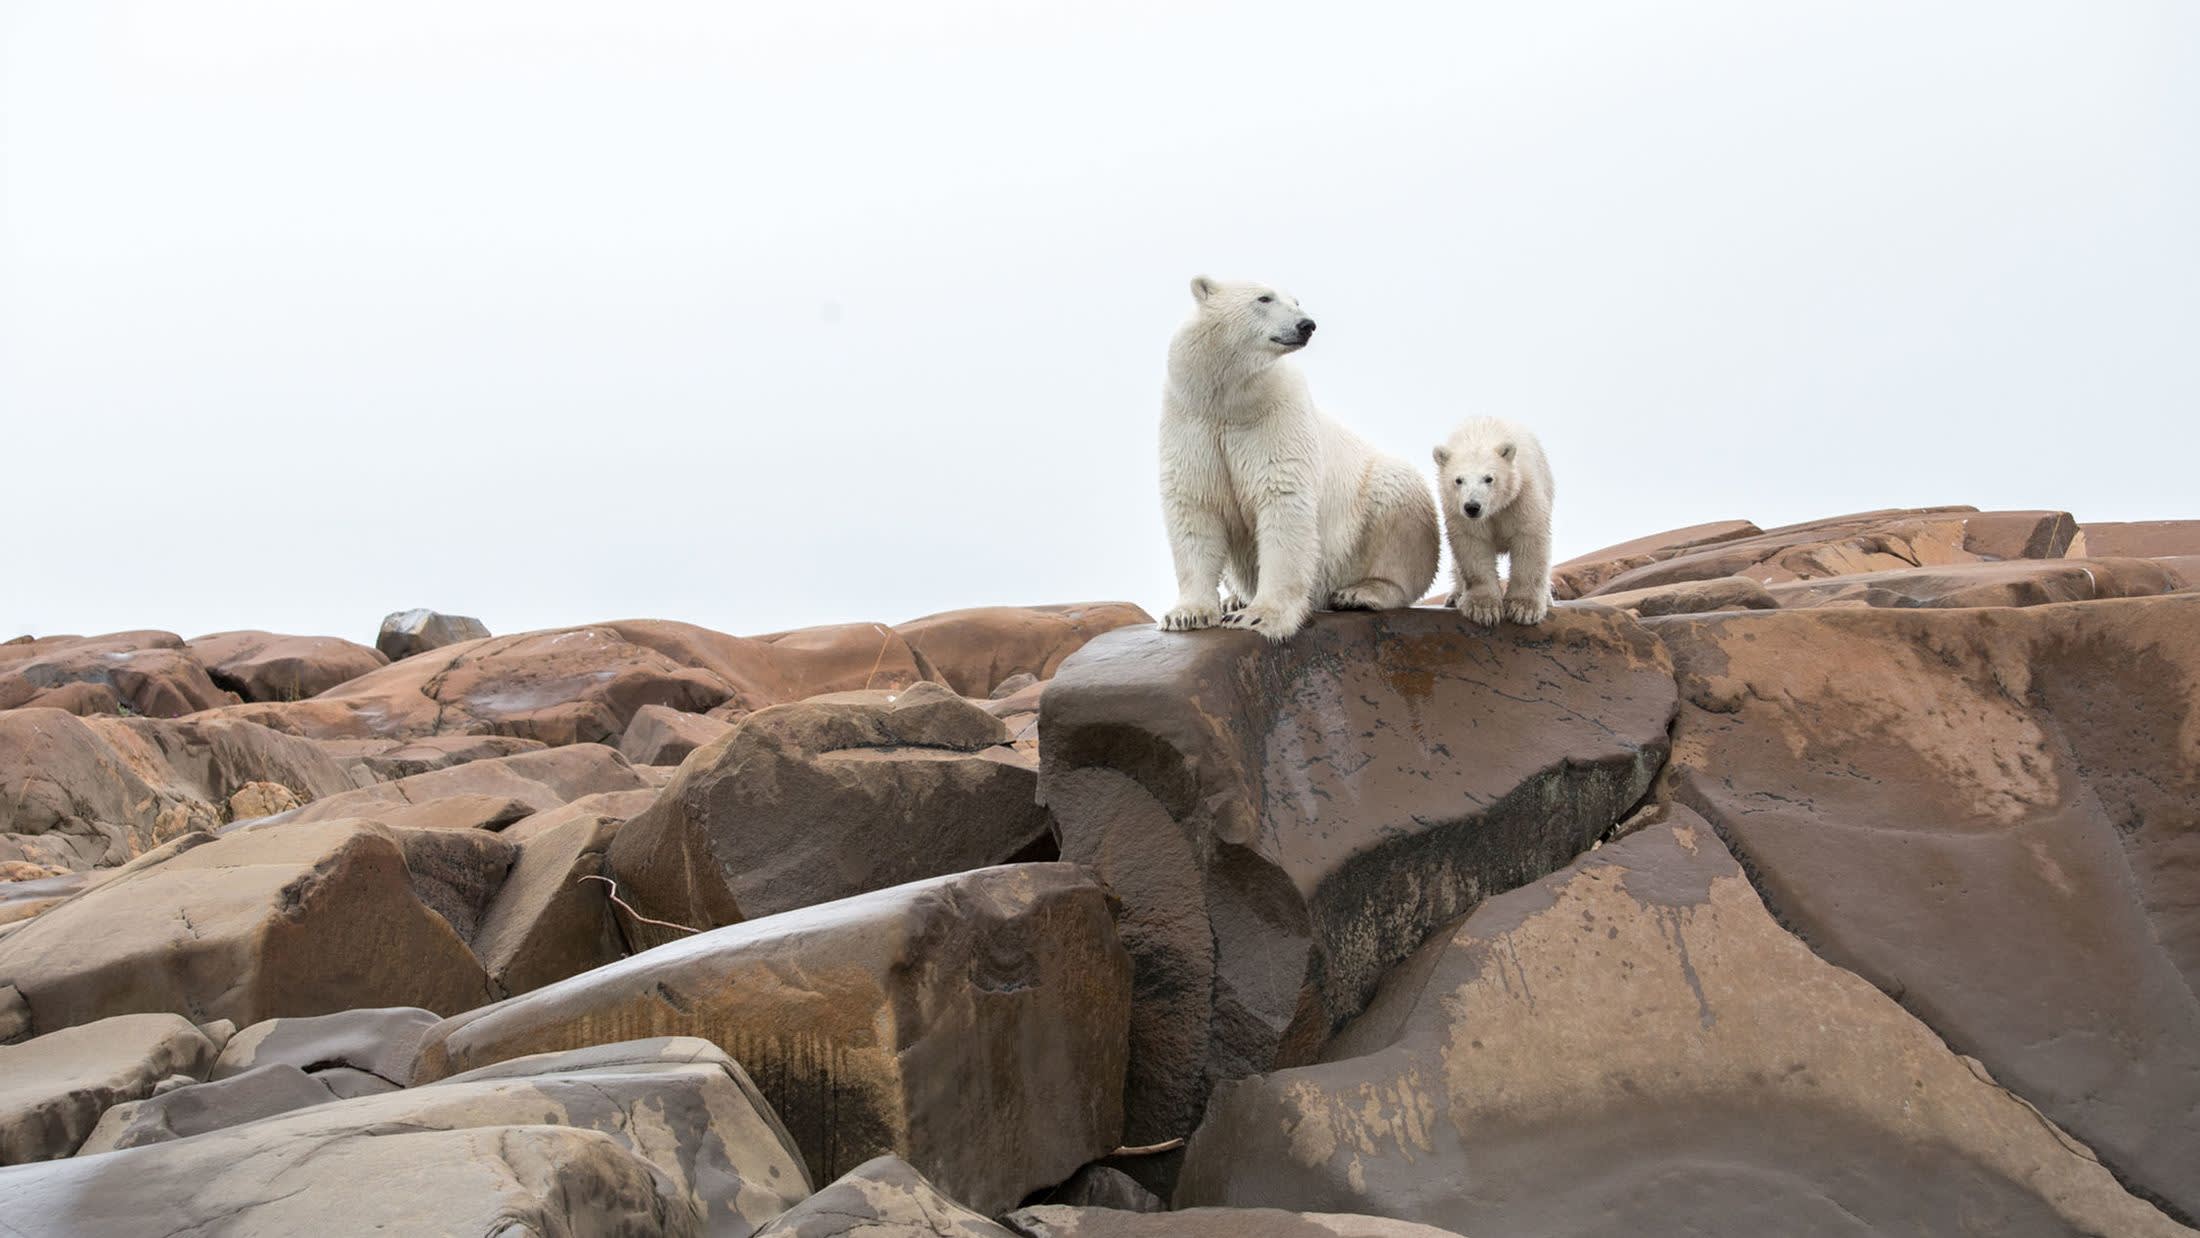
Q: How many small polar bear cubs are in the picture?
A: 1